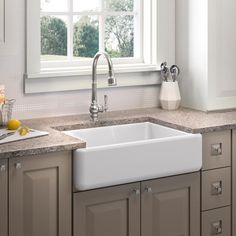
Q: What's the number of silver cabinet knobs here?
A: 7